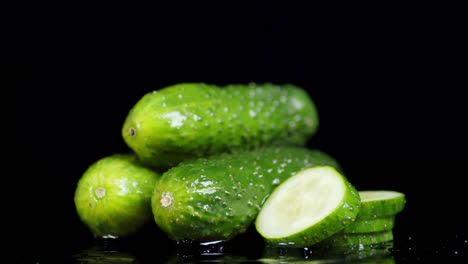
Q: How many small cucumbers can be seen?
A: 3